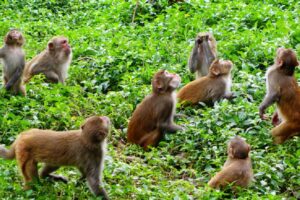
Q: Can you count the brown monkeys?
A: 8